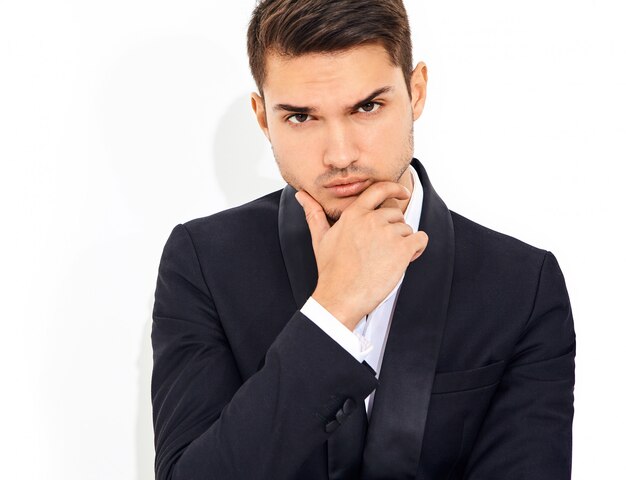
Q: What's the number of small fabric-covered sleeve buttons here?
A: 3